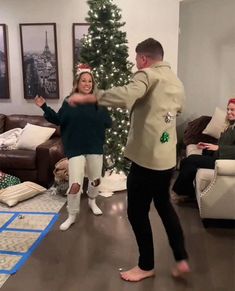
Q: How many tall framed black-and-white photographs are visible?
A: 3